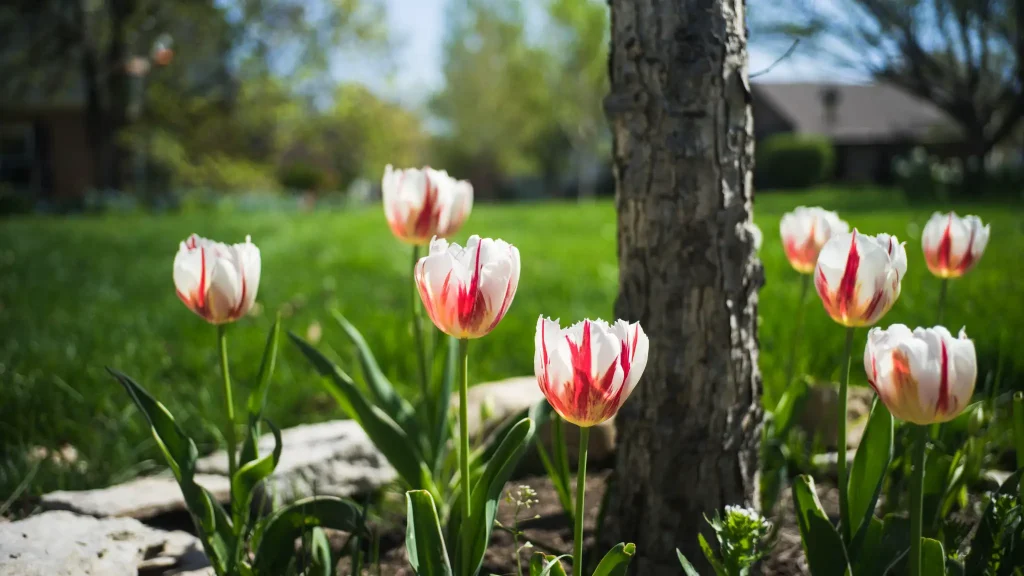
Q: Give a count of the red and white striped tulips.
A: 8